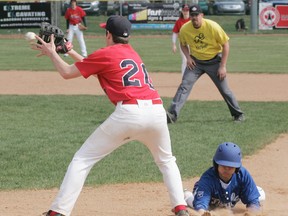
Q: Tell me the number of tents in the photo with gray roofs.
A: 0